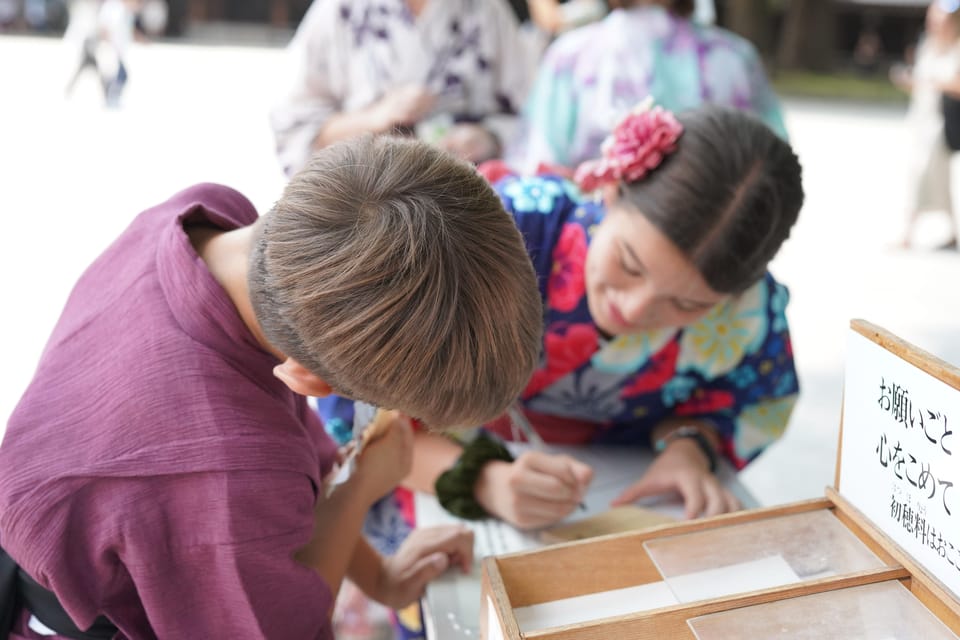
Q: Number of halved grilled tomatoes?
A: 0